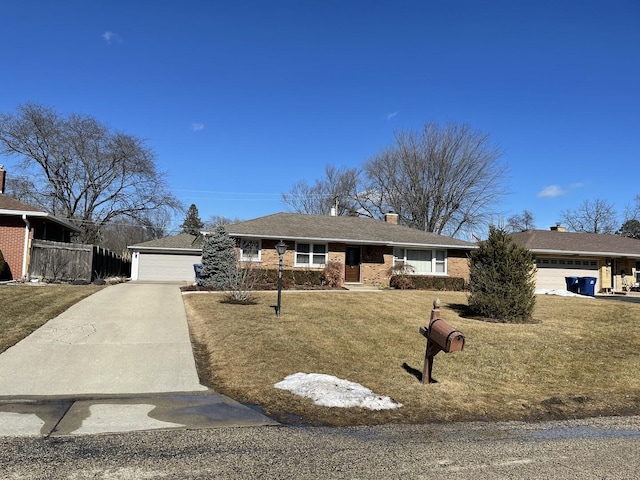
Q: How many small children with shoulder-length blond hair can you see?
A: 0